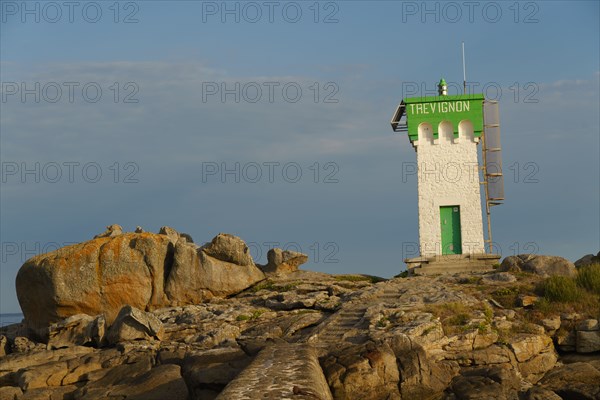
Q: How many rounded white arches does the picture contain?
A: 3